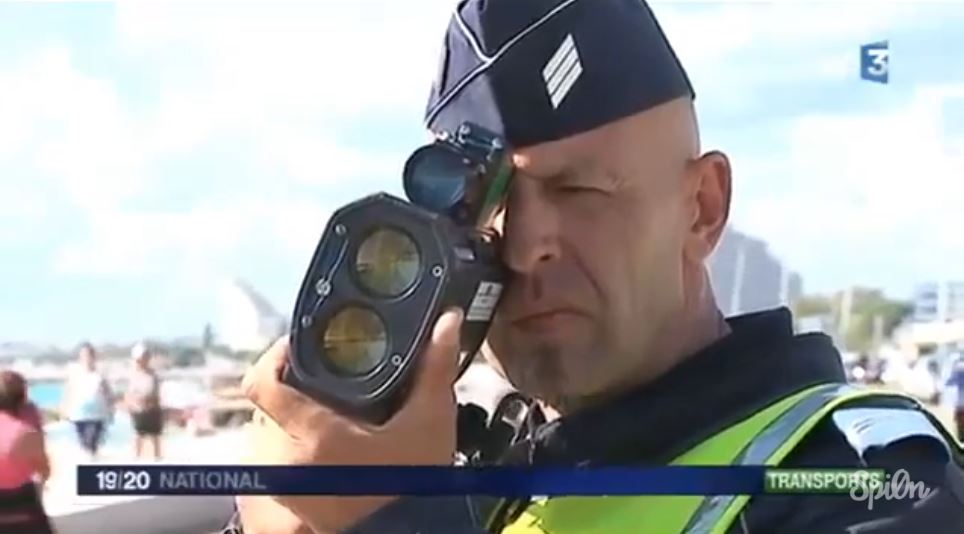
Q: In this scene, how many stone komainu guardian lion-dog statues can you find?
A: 0